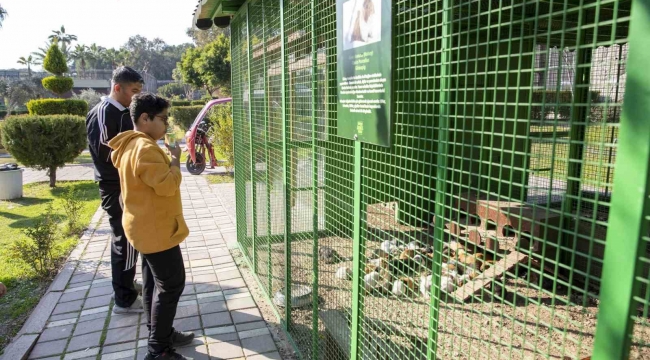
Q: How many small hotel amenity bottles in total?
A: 0